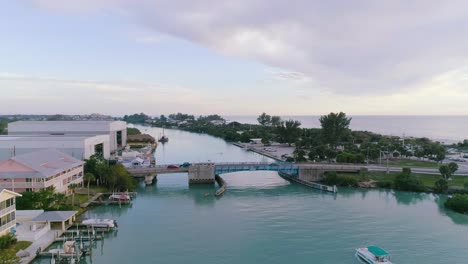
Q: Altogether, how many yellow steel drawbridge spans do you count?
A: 0